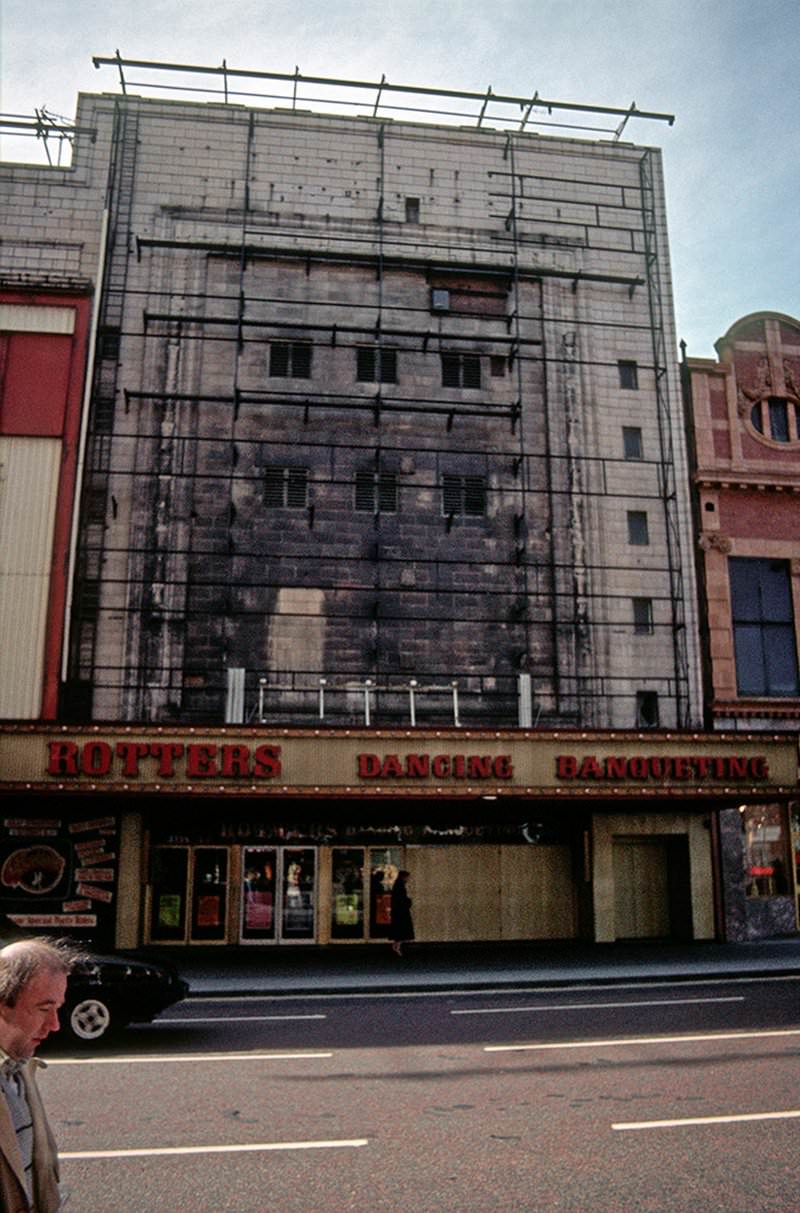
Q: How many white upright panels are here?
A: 2